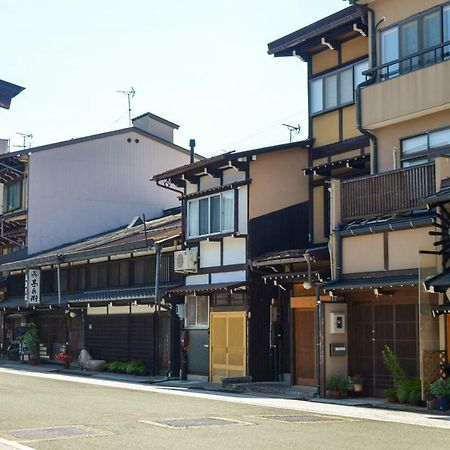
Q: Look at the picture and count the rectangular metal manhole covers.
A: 3